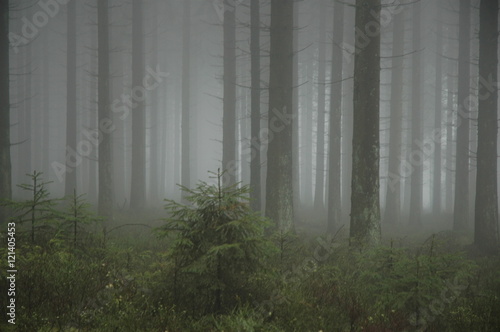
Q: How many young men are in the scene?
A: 0